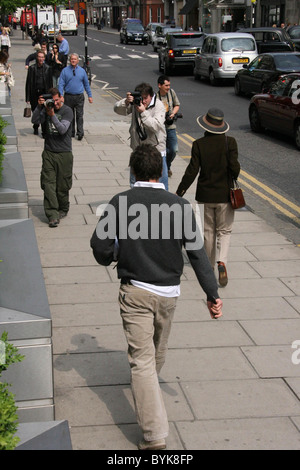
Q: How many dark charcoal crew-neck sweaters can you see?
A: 1